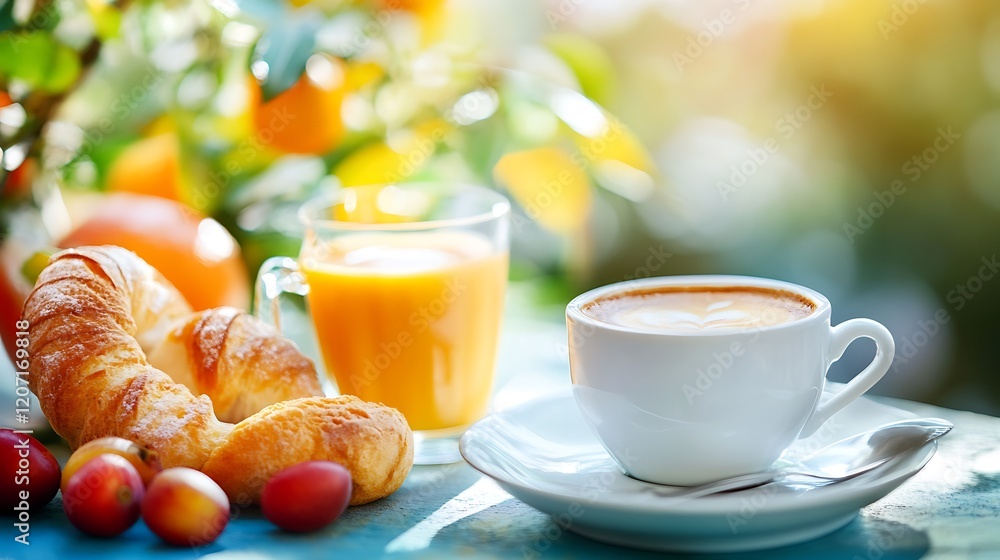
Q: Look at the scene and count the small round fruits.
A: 5